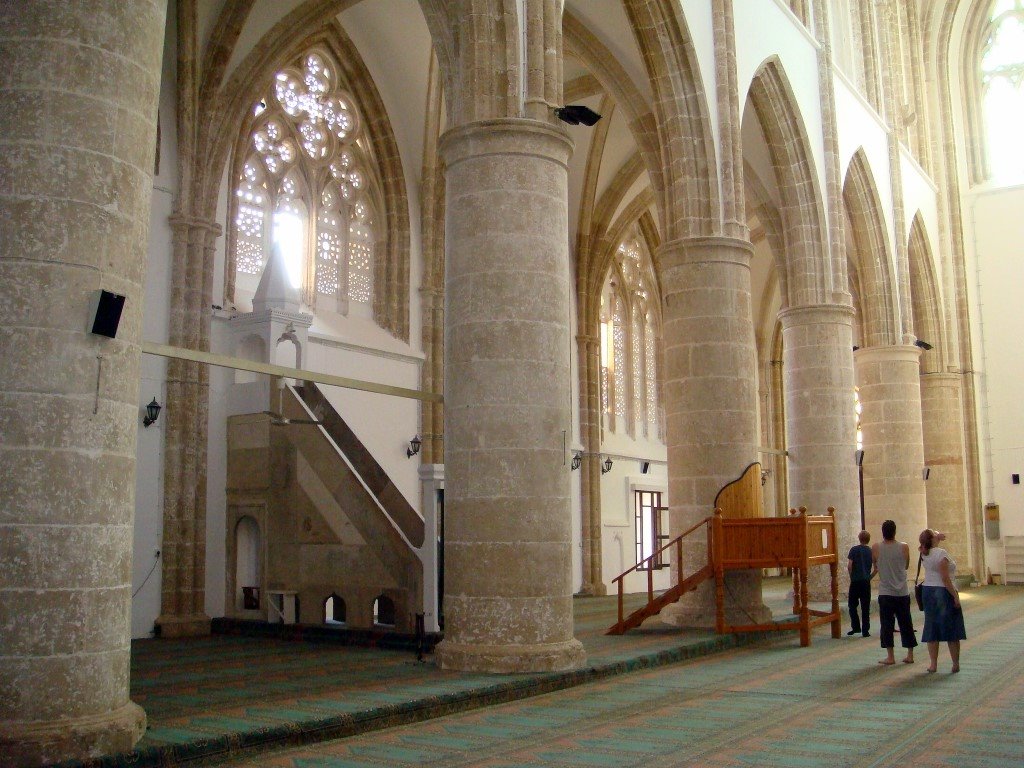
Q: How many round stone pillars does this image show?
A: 6